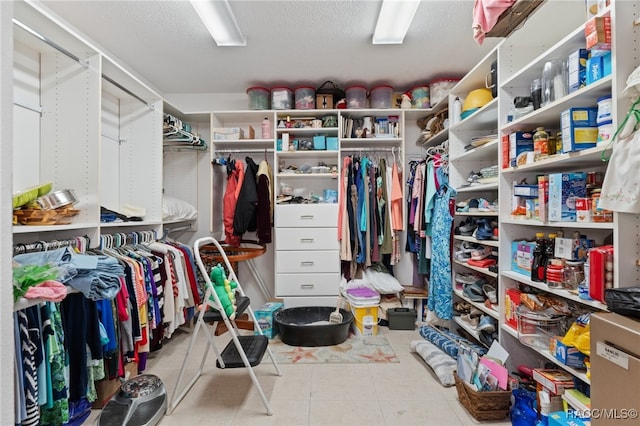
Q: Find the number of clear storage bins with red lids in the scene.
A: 7